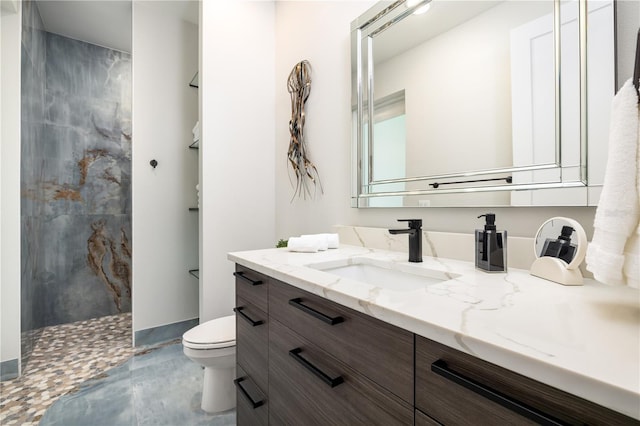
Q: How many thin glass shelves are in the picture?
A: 4